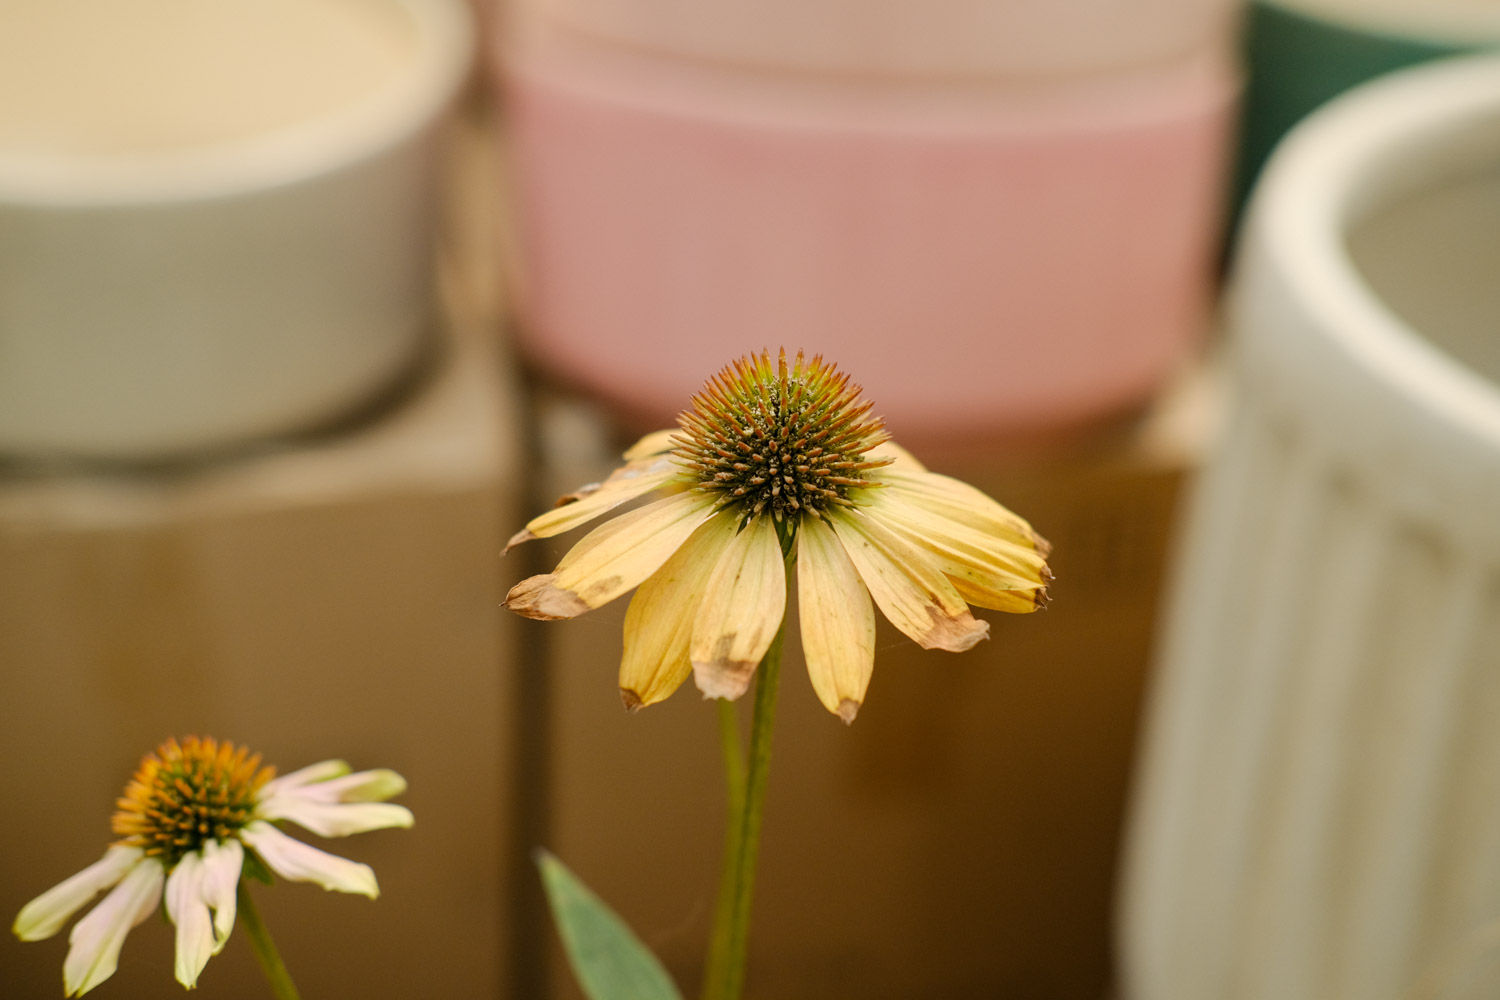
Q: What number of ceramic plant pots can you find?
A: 4